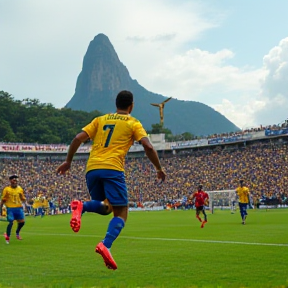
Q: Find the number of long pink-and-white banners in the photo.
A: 1